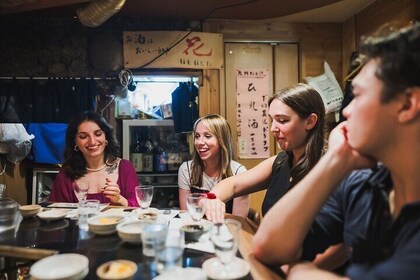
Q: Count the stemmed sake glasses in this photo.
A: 4